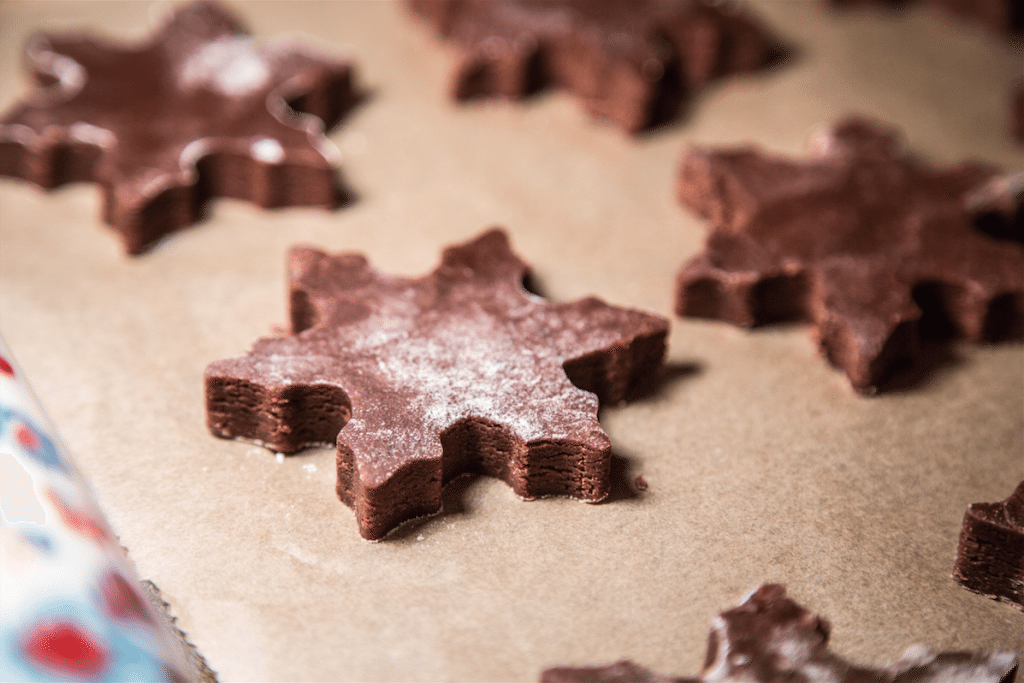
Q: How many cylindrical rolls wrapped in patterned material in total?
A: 1